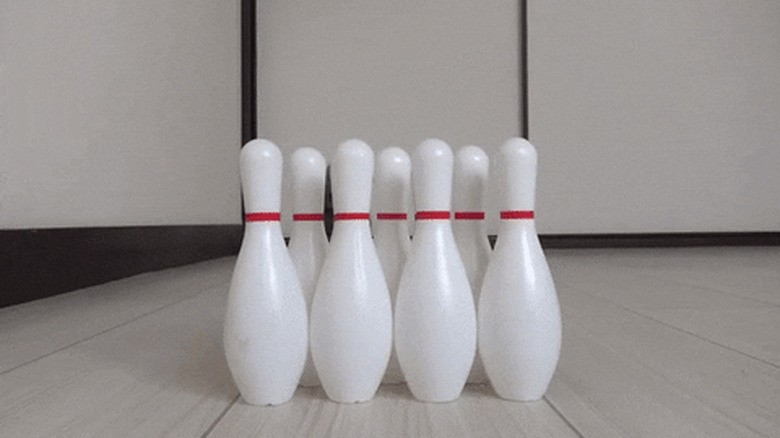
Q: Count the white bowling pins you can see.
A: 7